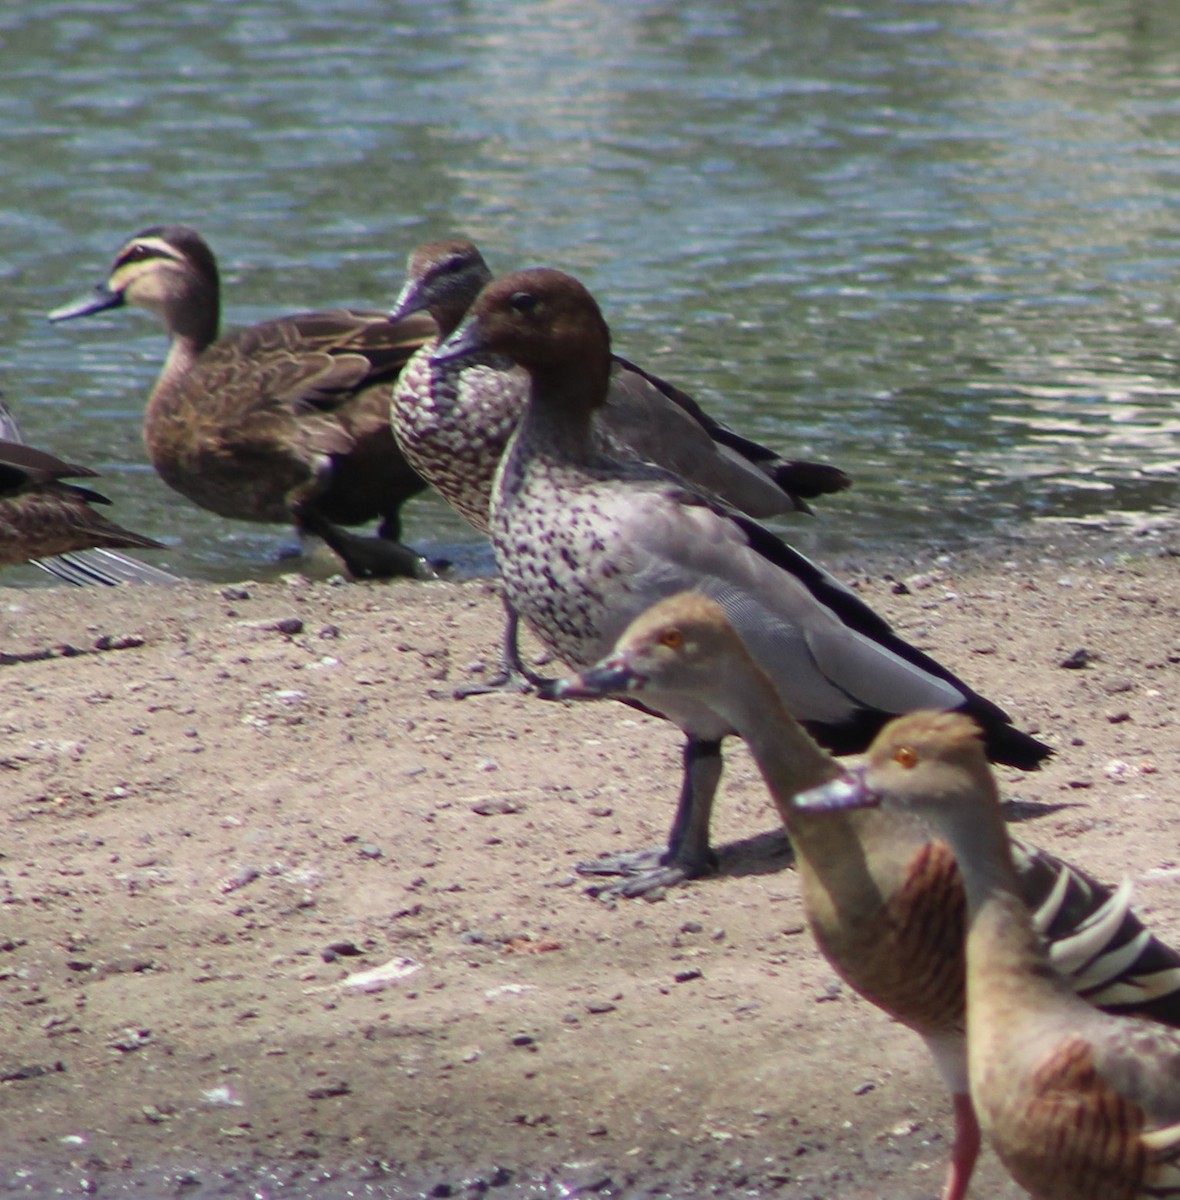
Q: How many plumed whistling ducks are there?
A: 2